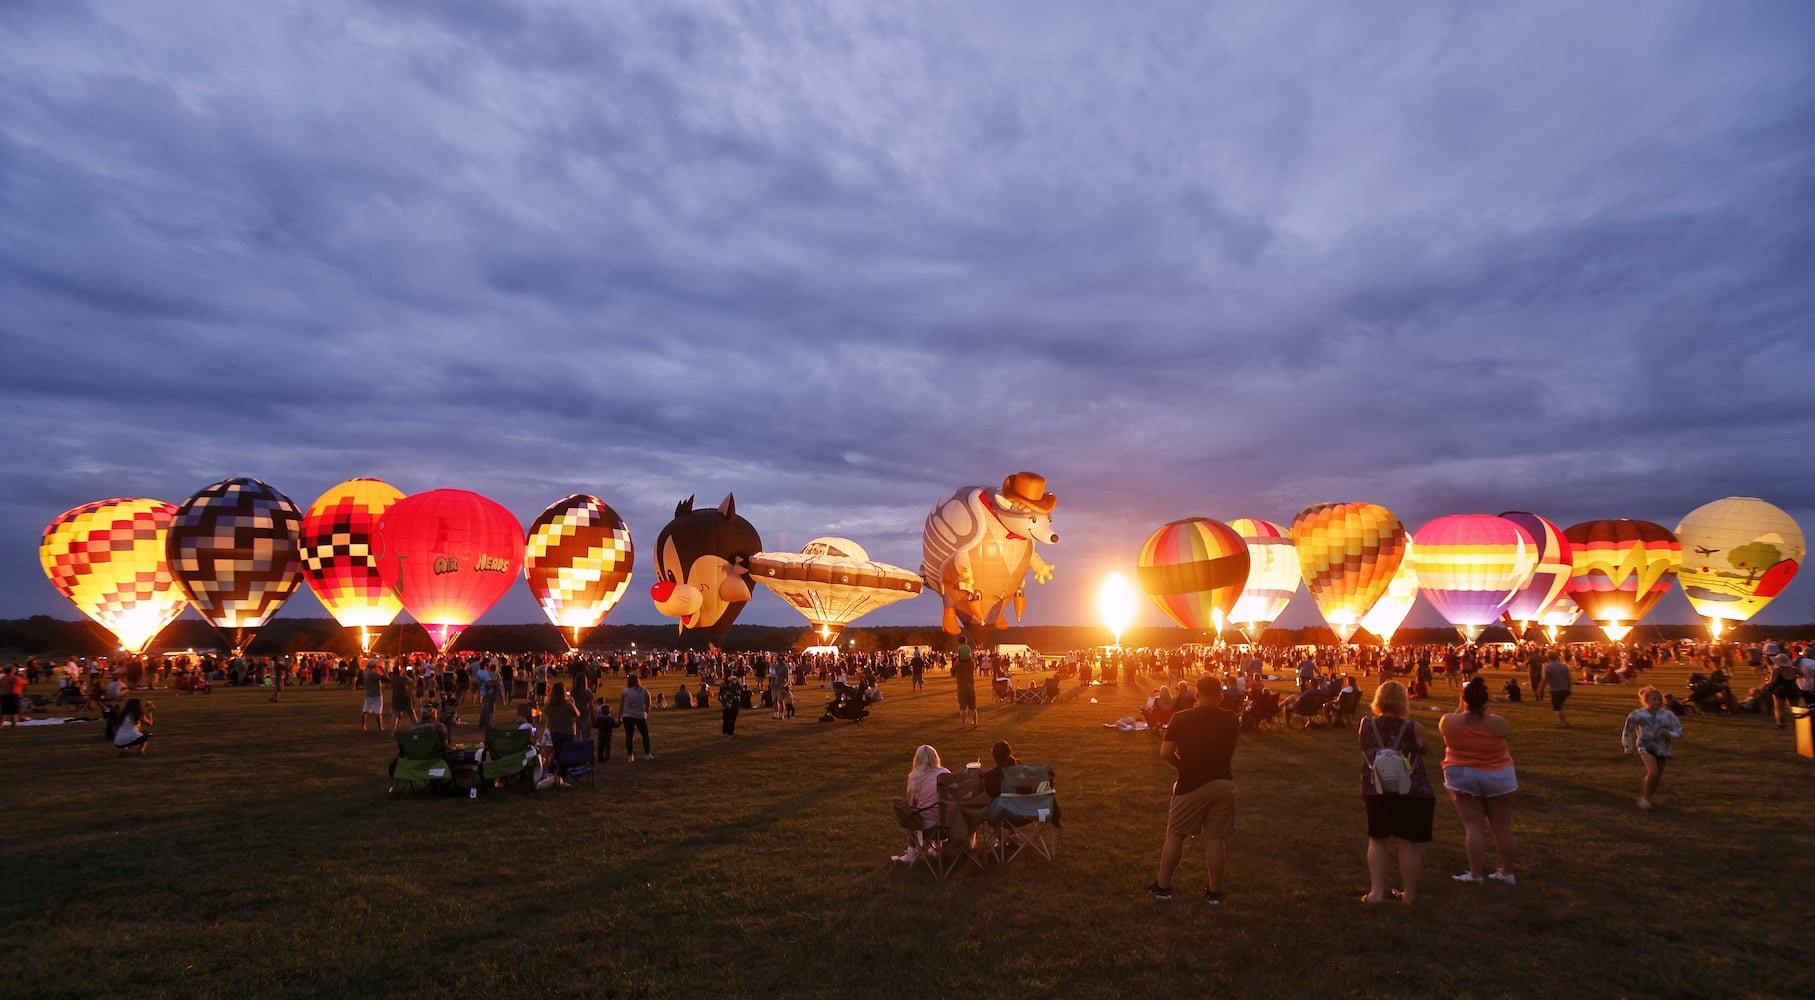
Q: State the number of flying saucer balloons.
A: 1